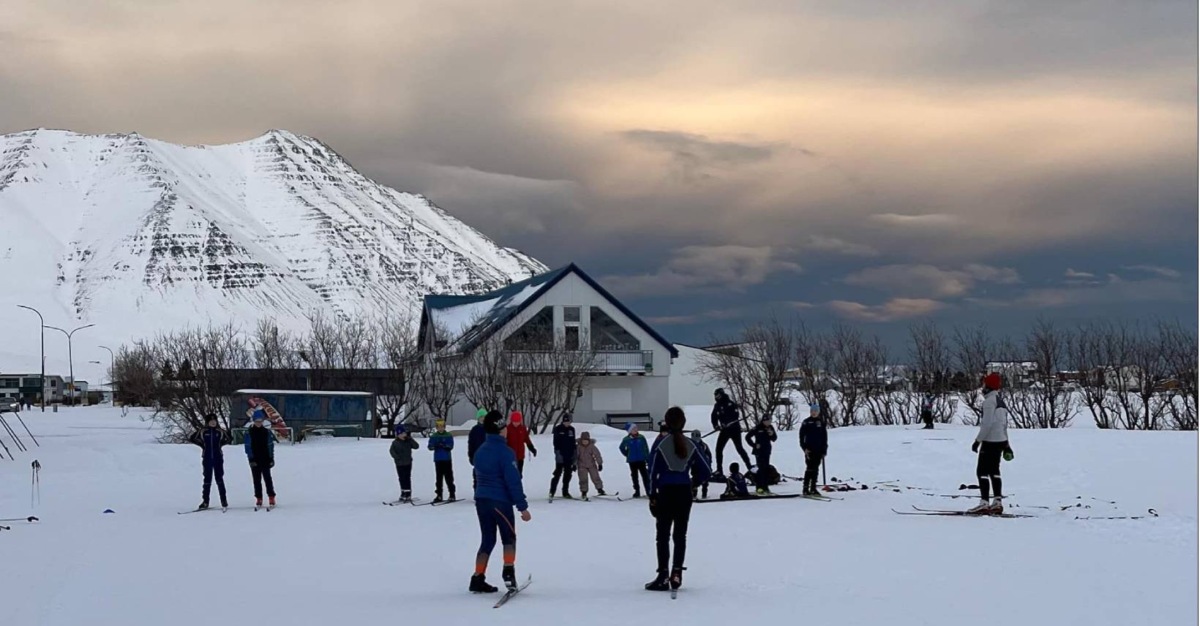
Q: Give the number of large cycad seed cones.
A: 0